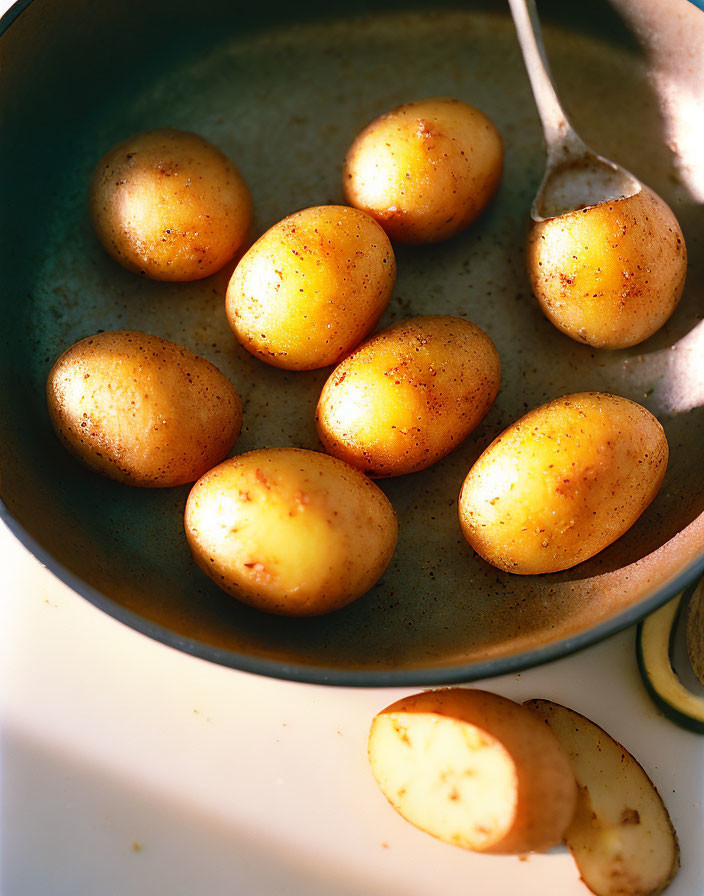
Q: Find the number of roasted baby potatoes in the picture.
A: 8